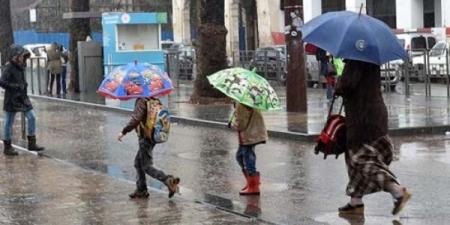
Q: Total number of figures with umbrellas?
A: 3